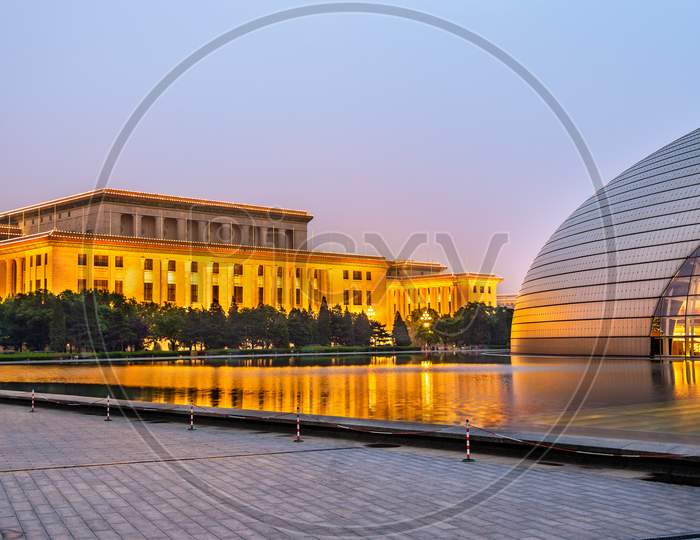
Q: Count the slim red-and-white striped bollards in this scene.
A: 5